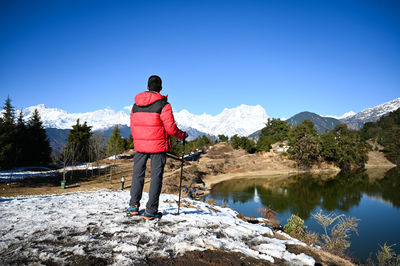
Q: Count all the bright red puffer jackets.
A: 1